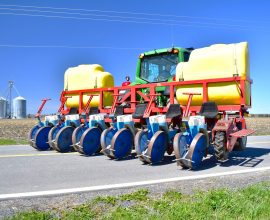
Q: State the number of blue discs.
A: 12